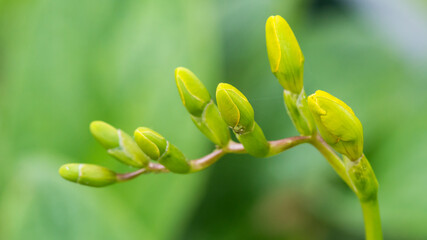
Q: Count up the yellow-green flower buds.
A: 7